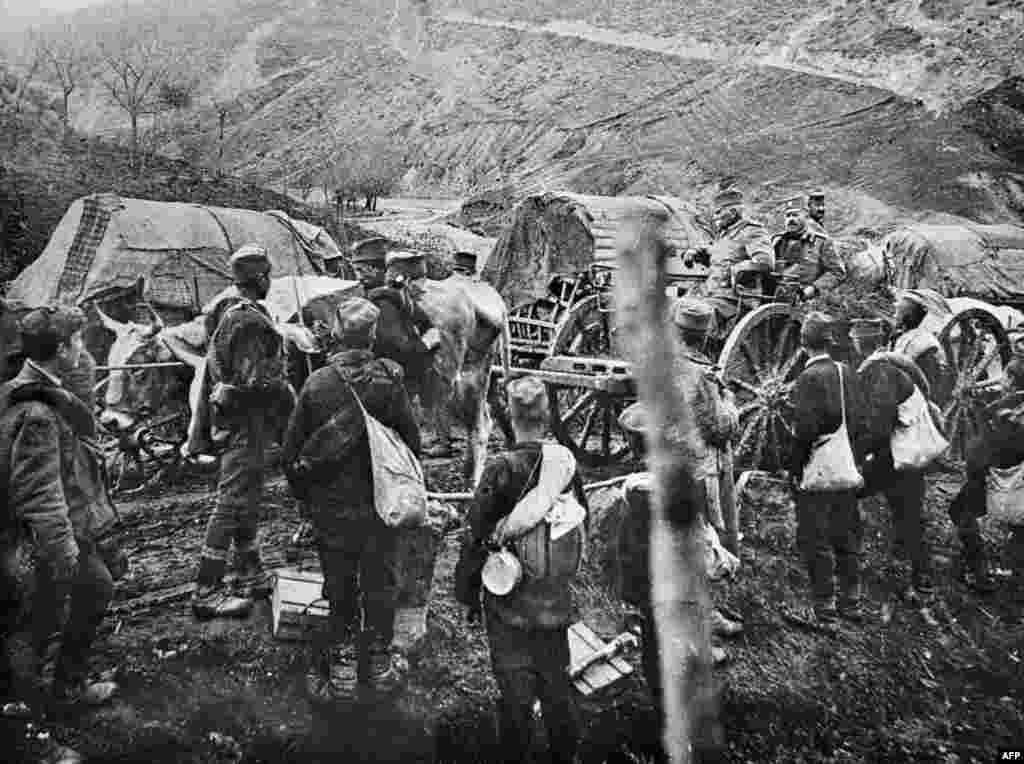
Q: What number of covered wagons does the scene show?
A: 3